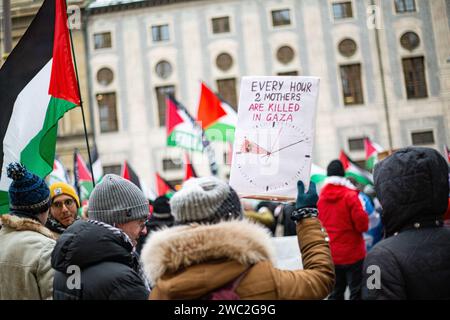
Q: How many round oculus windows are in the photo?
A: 6